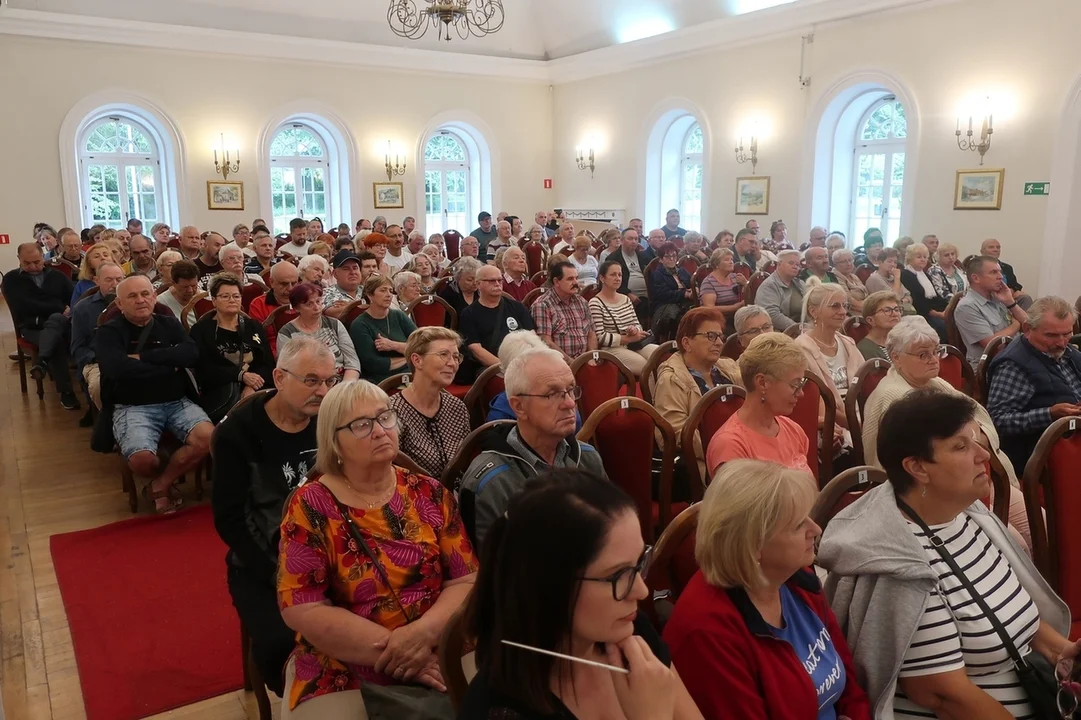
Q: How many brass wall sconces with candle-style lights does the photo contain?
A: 5